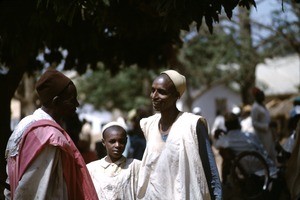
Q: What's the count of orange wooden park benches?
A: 0